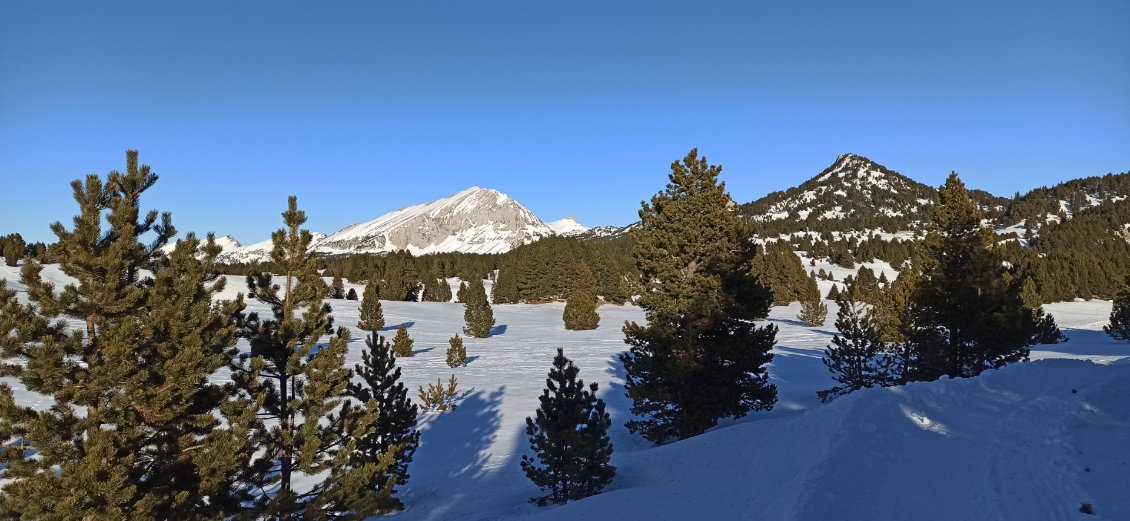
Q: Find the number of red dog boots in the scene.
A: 0